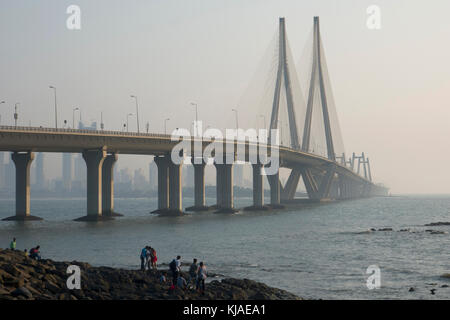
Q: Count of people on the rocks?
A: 11